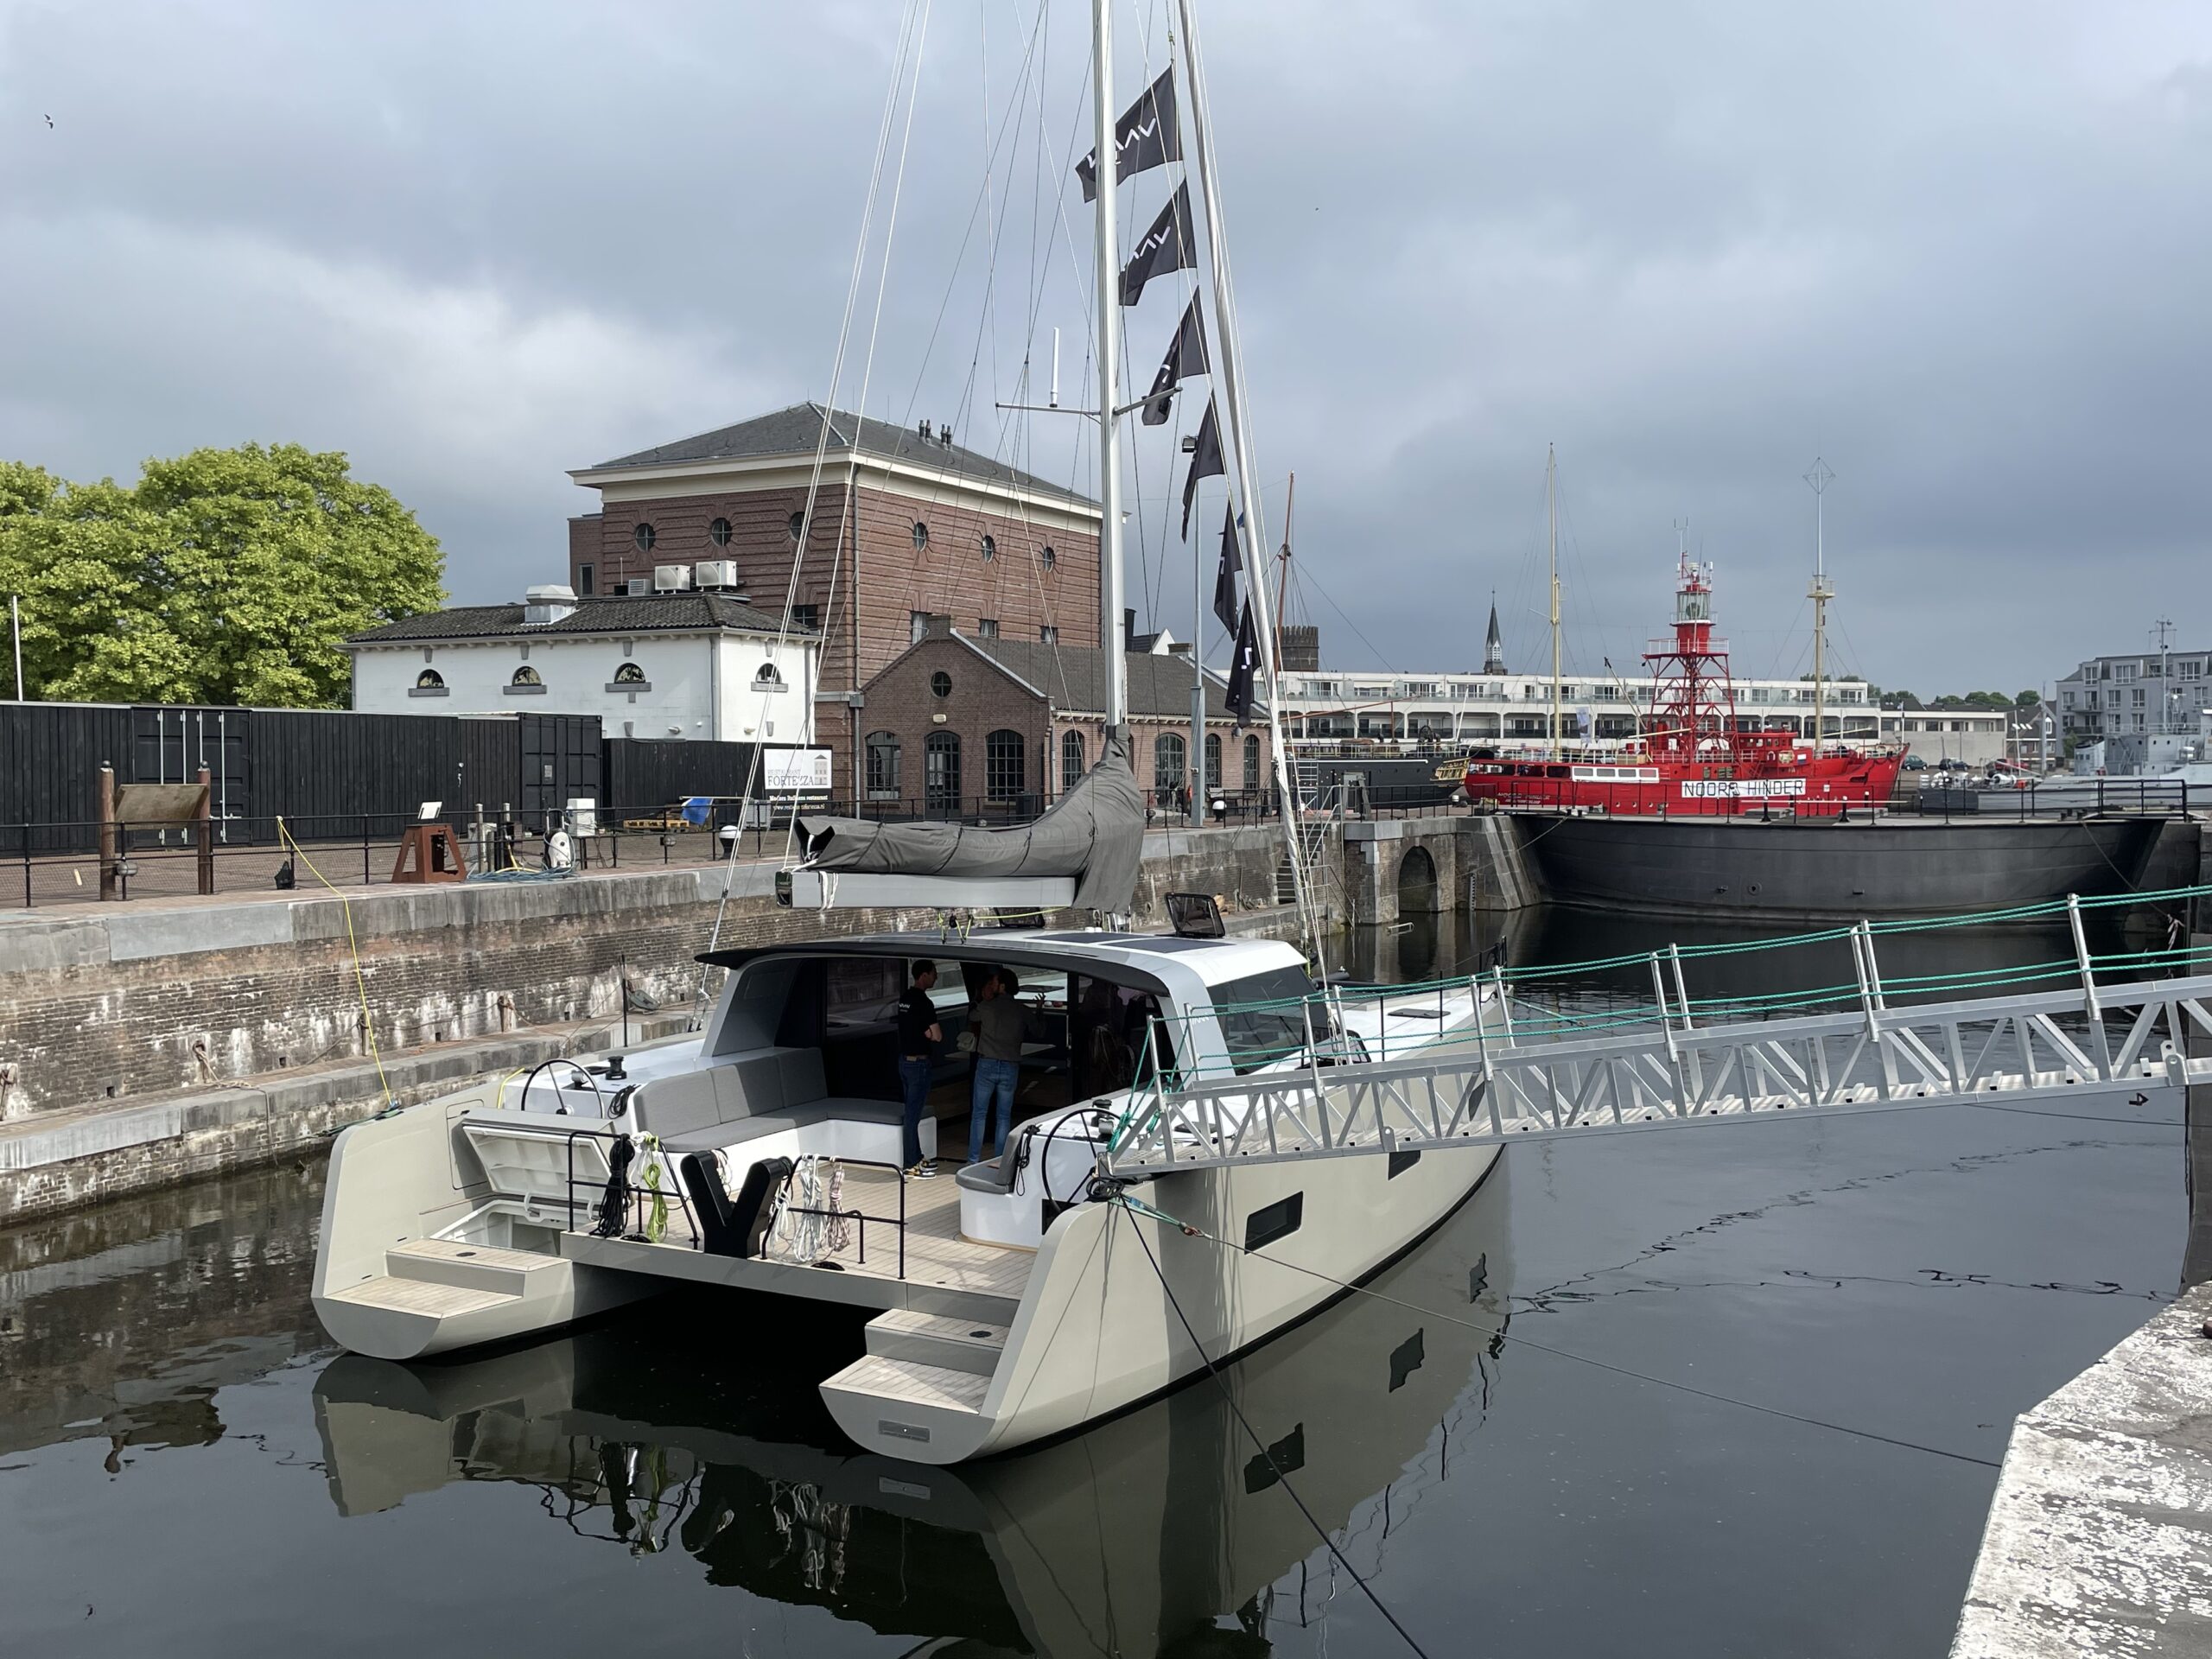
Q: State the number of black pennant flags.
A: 6